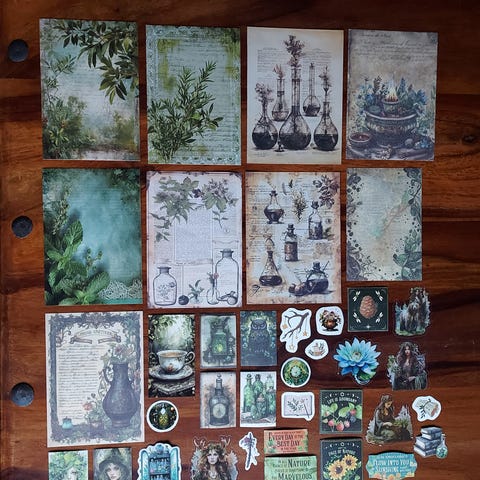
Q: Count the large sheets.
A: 9